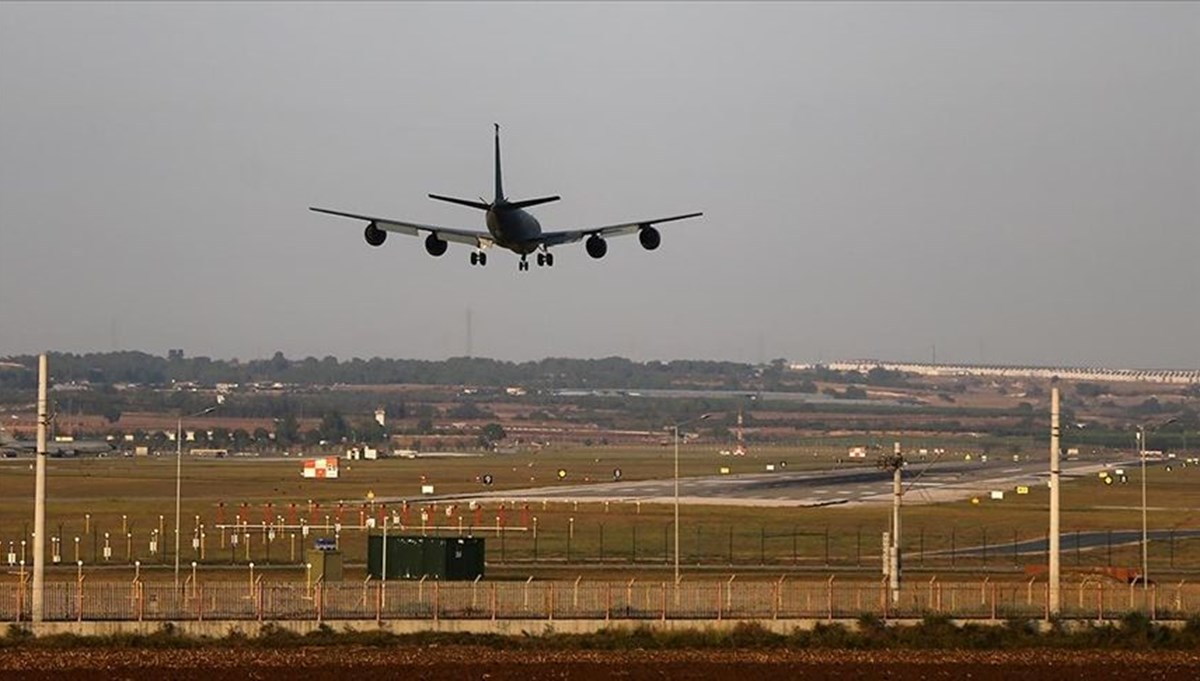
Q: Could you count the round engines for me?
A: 4